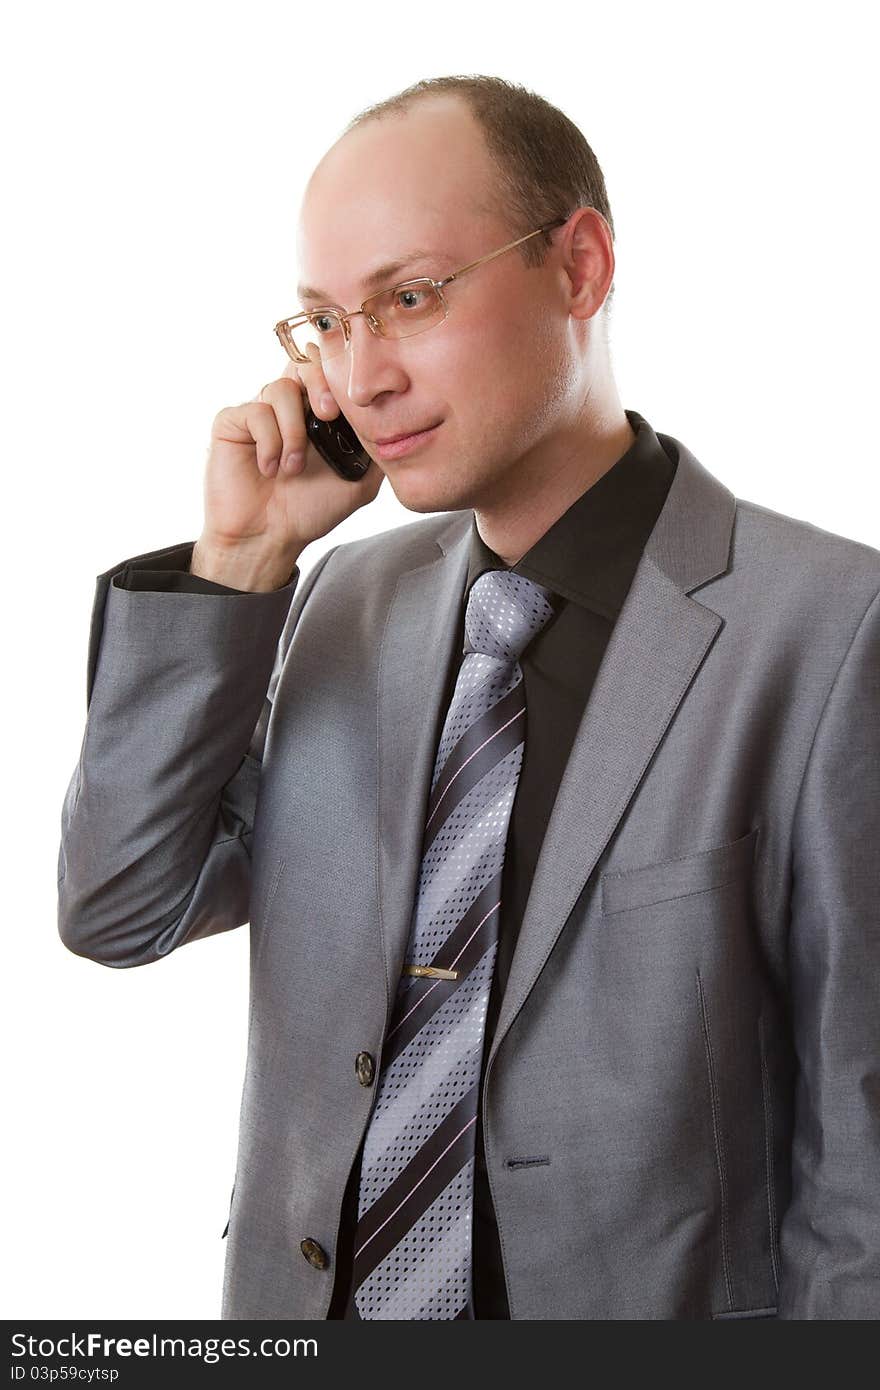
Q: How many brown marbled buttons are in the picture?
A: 2